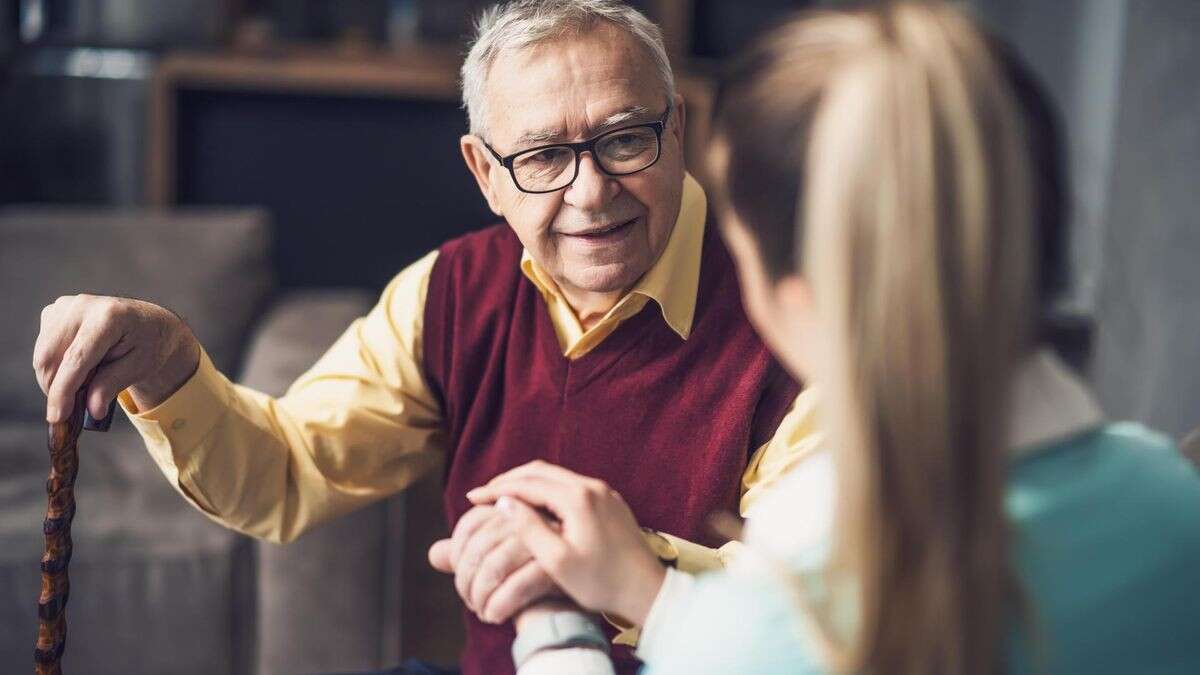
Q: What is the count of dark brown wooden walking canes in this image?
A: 1